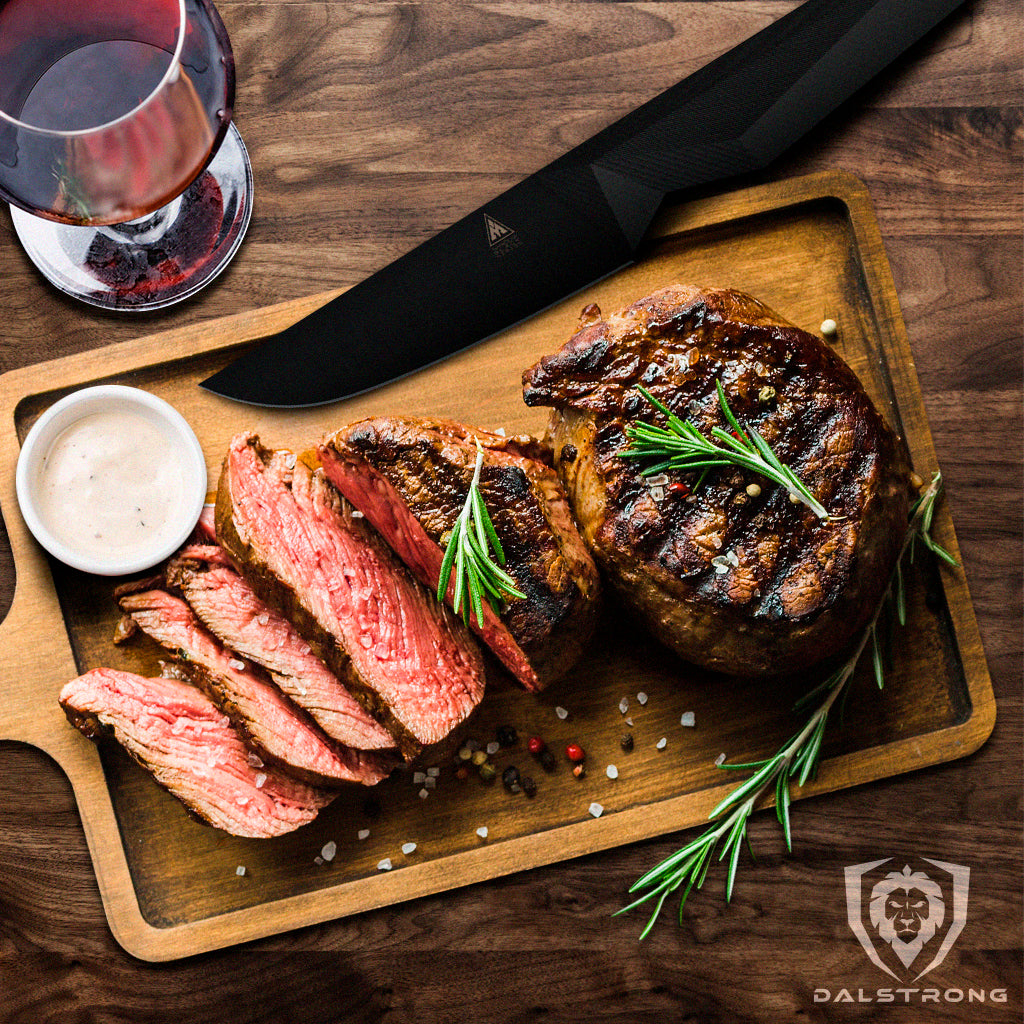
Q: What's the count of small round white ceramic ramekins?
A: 1